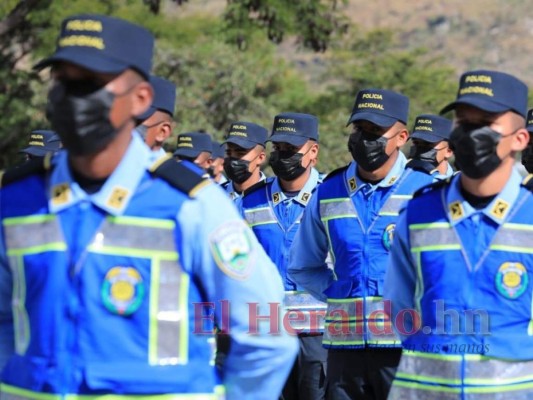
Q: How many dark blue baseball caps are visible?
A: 11